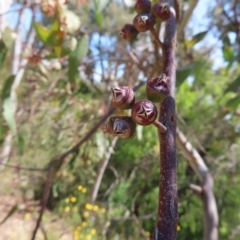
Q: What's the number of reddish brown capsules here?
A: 8